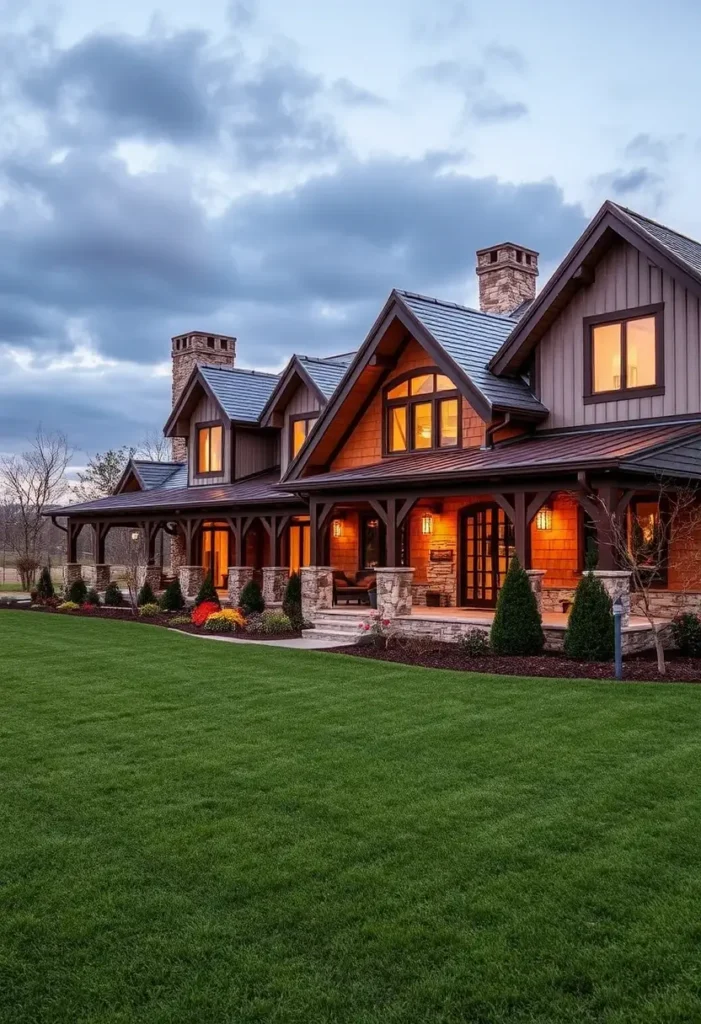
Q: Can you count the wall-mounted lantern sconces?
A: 3